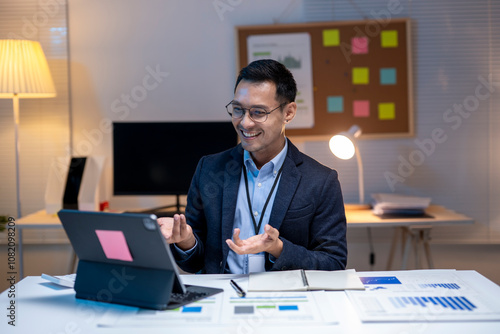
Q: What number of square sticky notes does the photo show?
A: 9